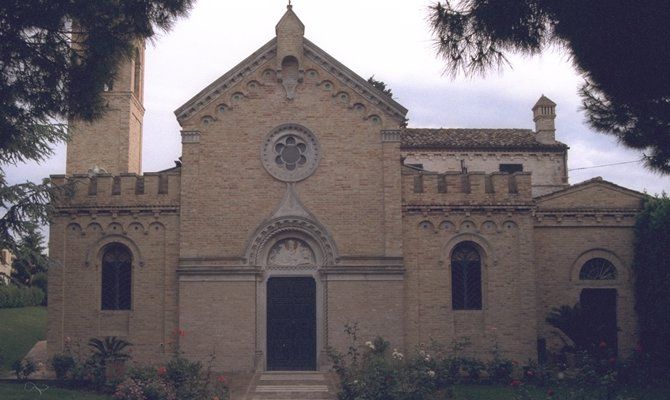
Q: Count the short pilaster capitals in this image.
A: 2